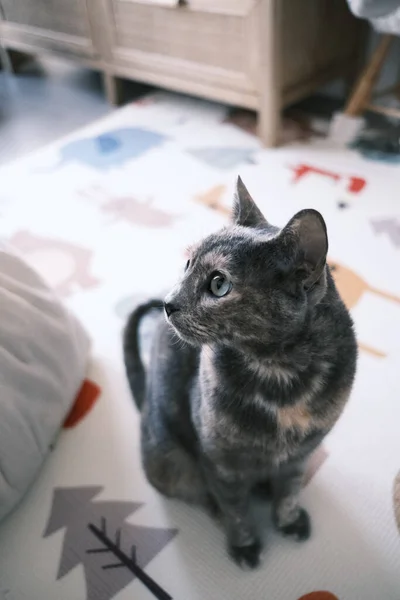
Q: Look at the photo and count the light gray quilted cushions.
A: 1